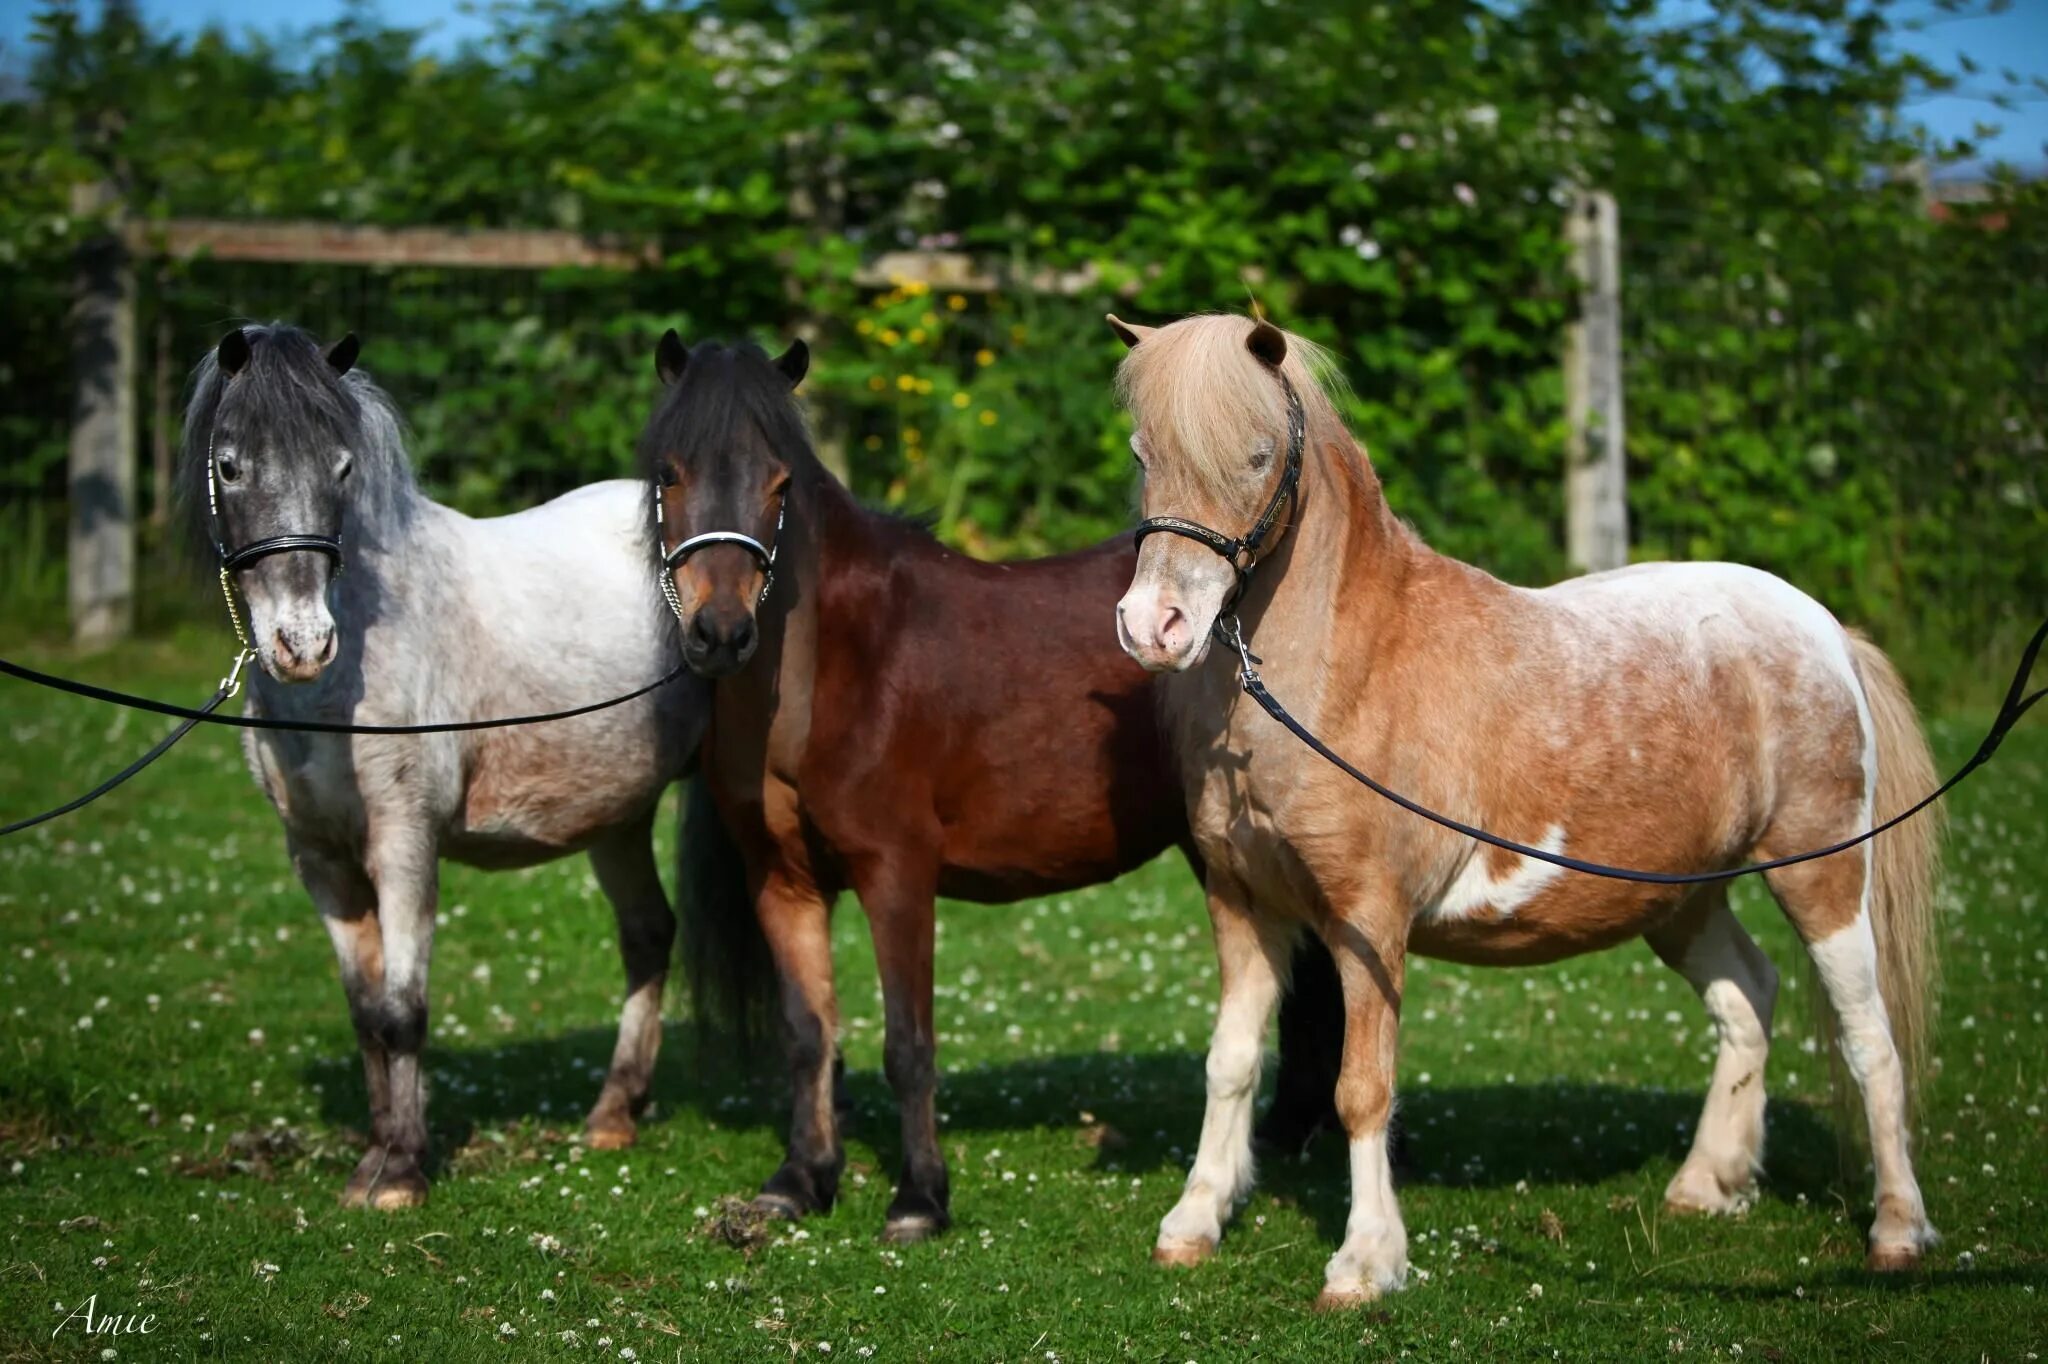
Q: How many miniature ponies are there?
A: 3